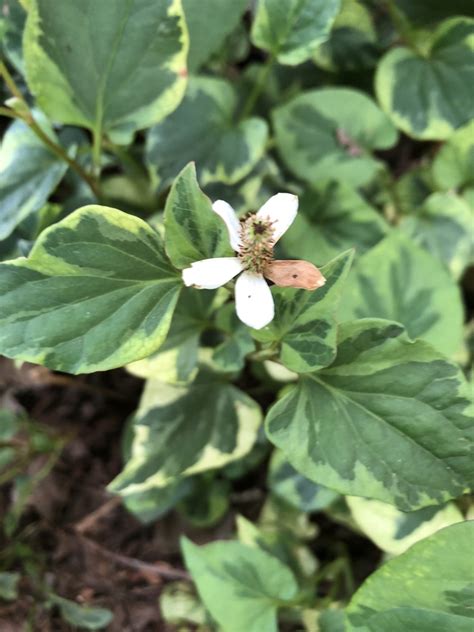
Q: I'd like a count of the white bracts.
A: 4